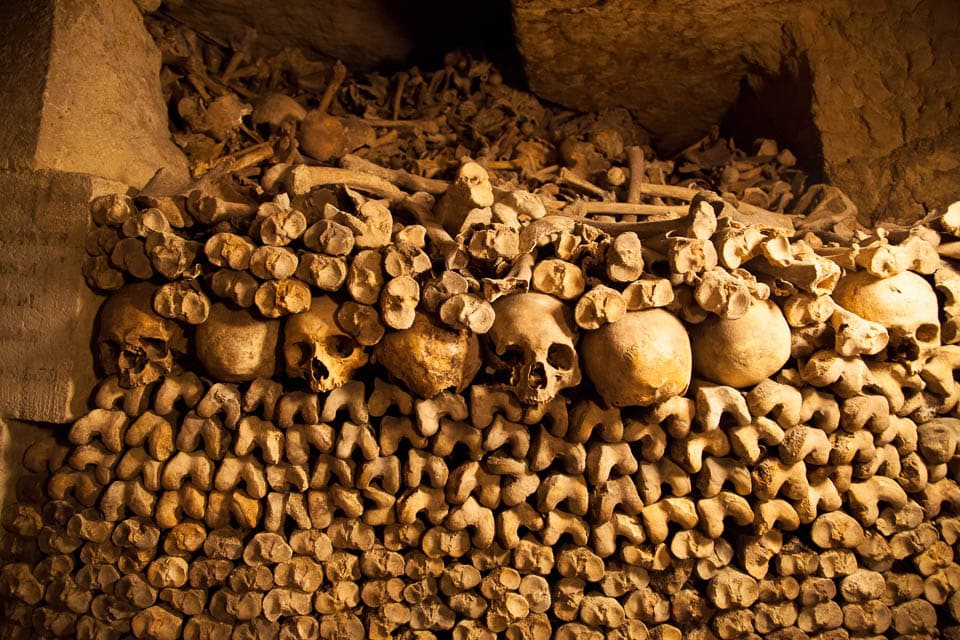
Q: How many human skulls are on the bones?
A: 8